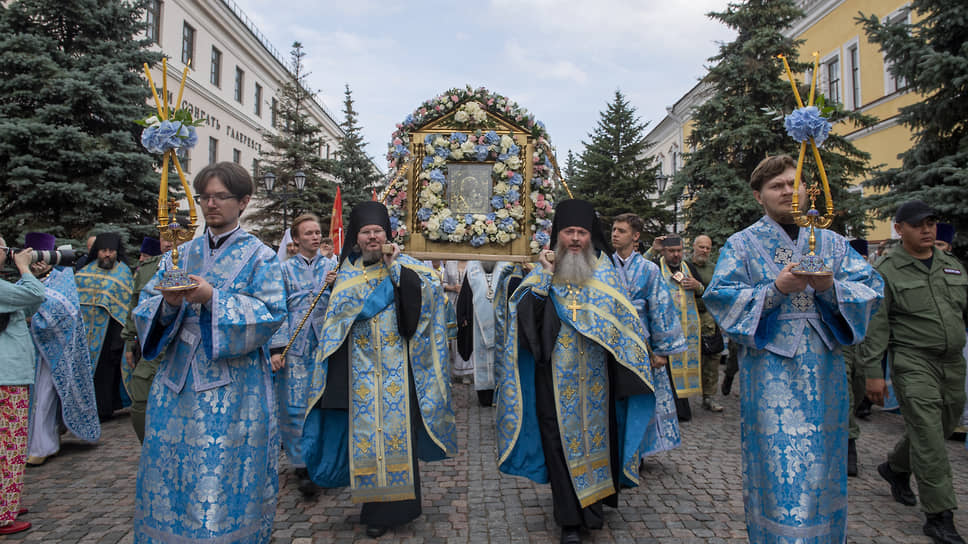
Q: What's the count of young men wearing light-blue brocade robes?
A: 4